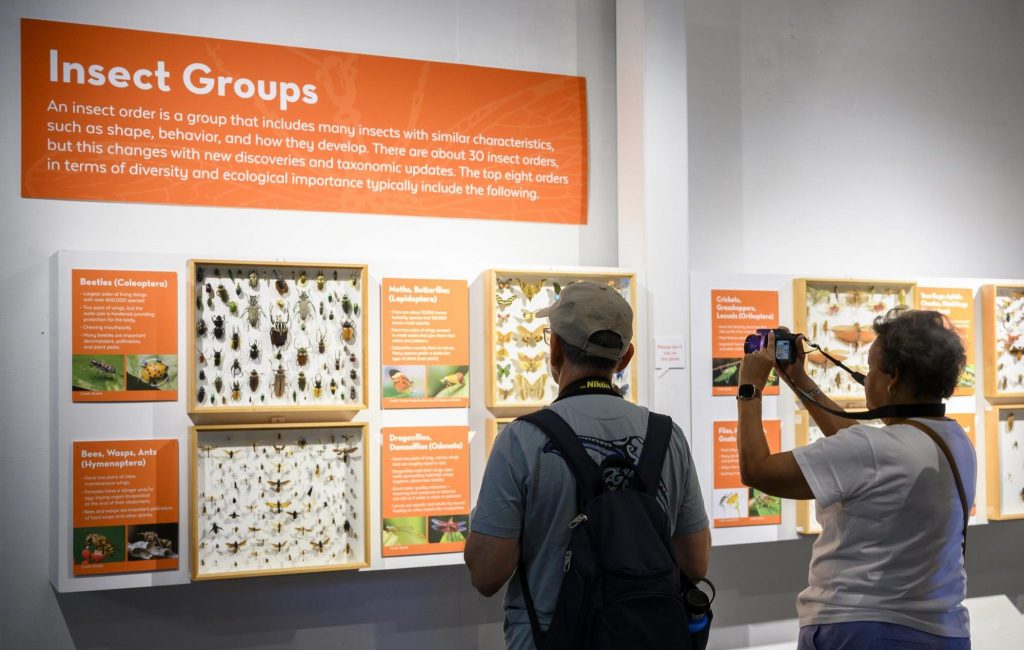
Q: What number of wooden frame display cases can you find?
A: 8